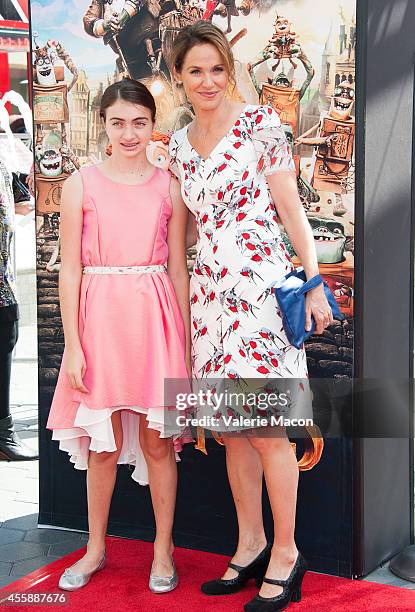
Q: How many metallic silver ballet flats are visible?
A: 2